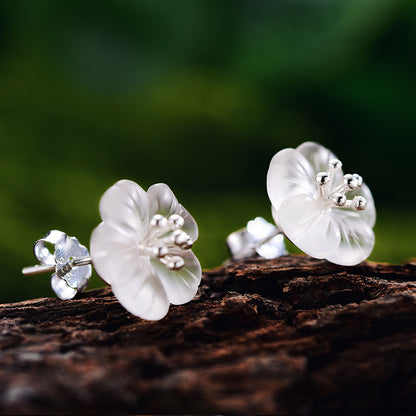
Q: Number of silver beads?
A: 12